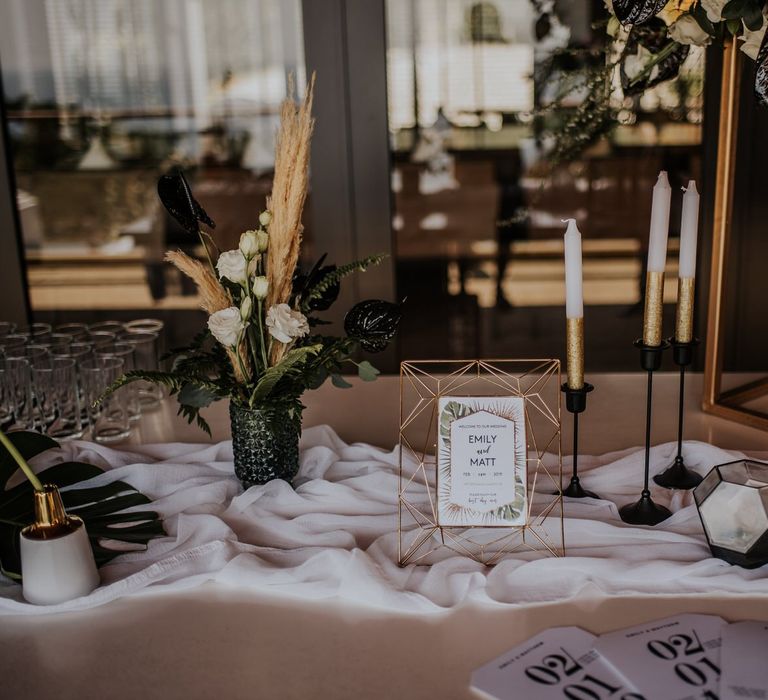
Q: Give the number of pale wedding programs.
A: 3